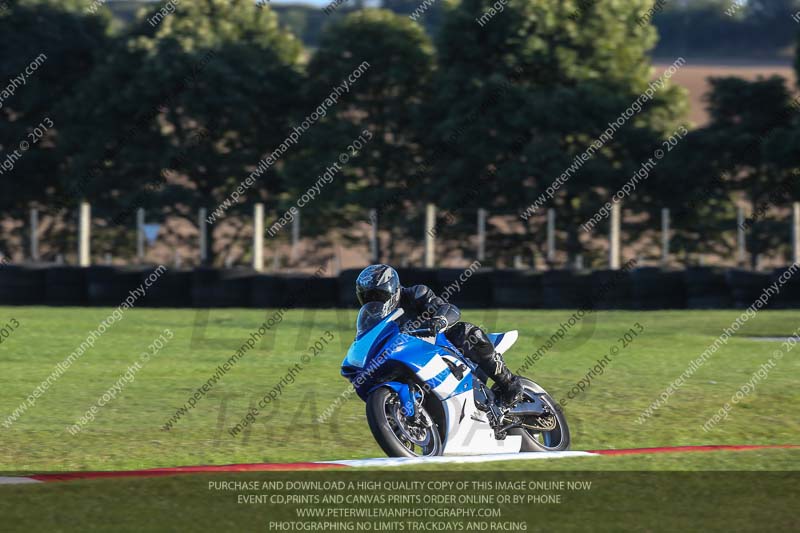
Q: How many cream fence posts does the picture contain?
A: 5